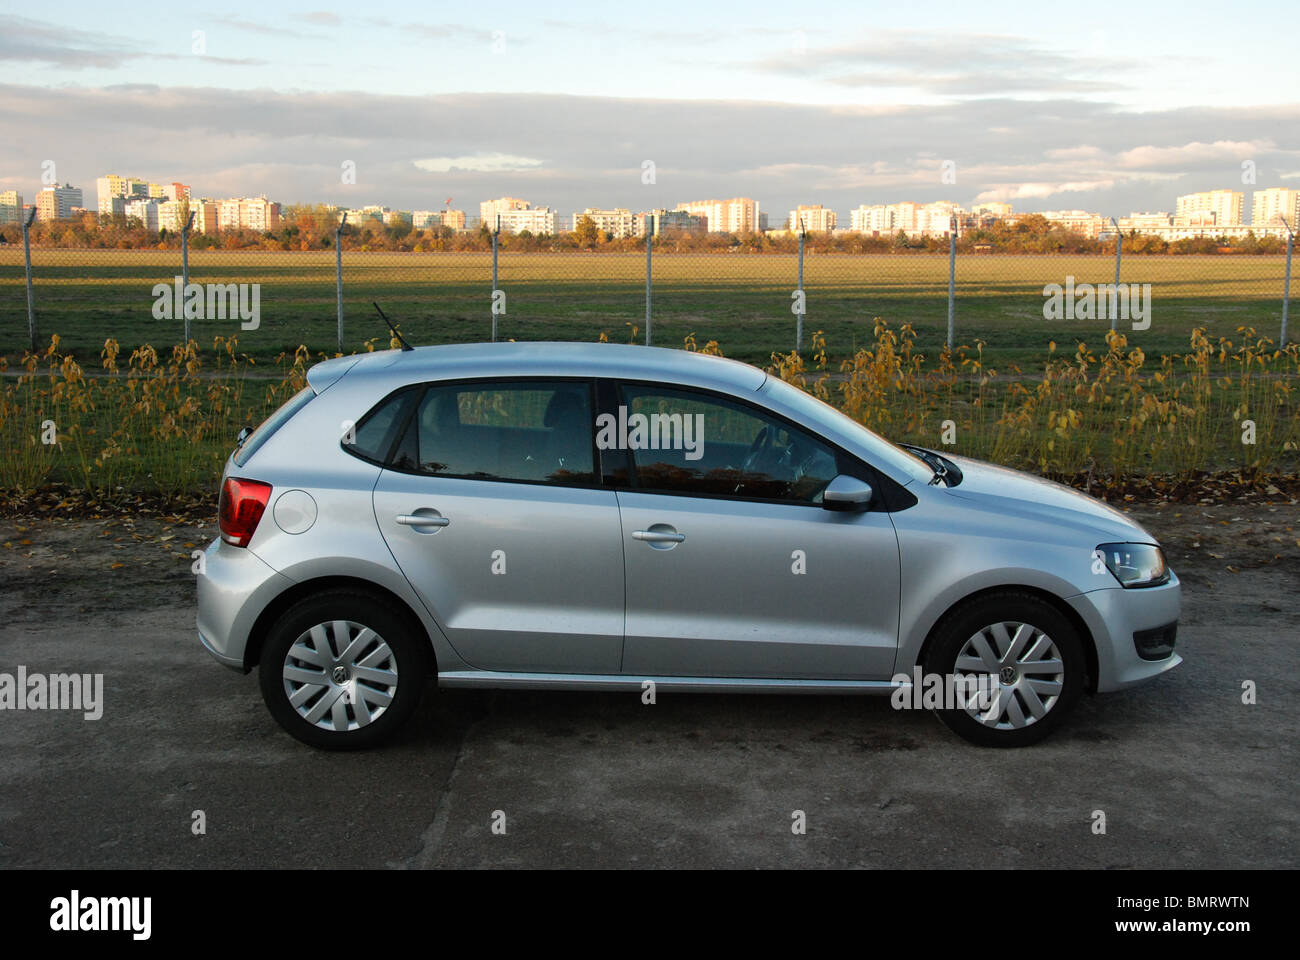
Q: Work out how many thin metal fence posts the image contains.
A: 9